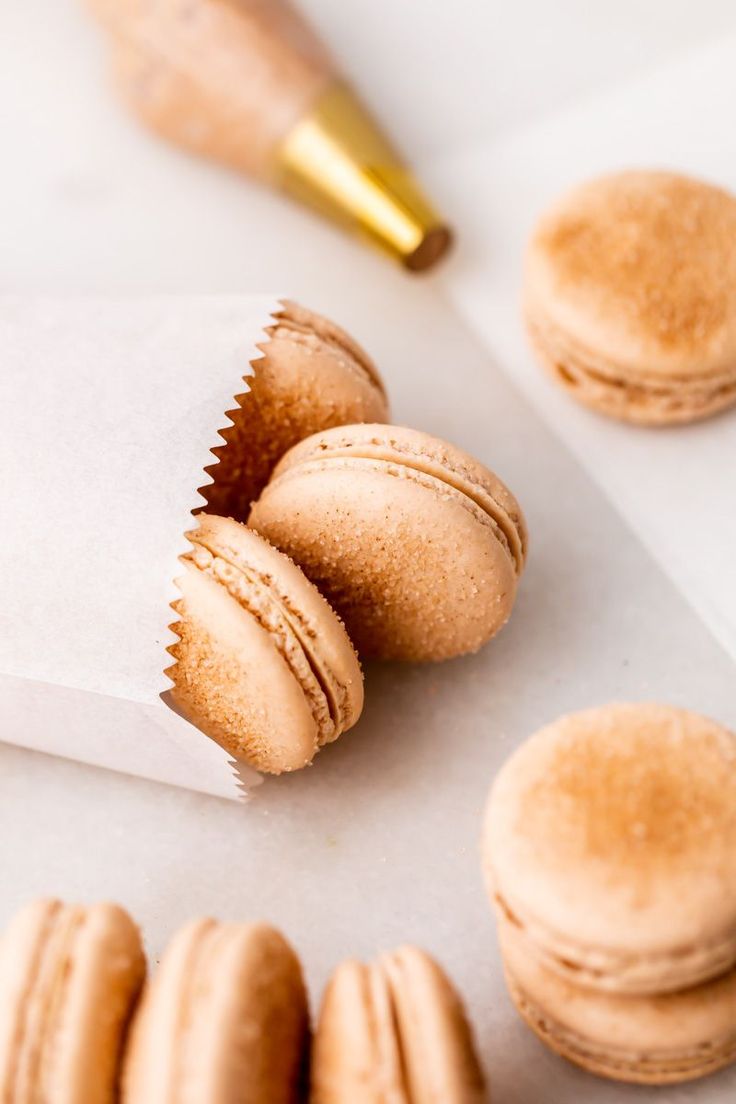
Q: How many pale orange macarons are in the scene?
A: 9